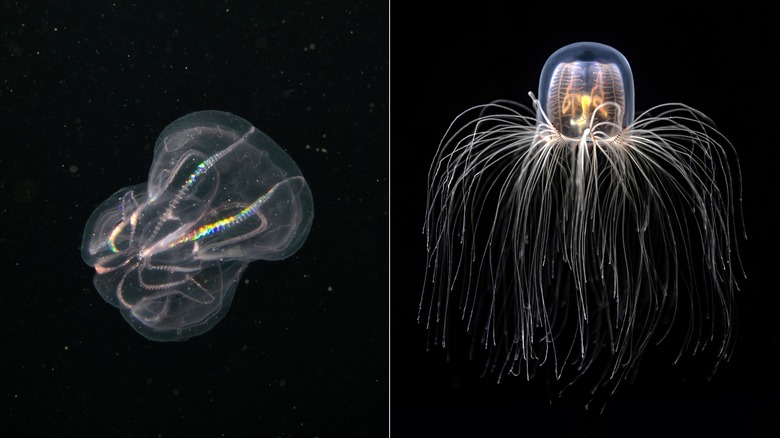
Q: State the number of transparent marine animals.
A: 2